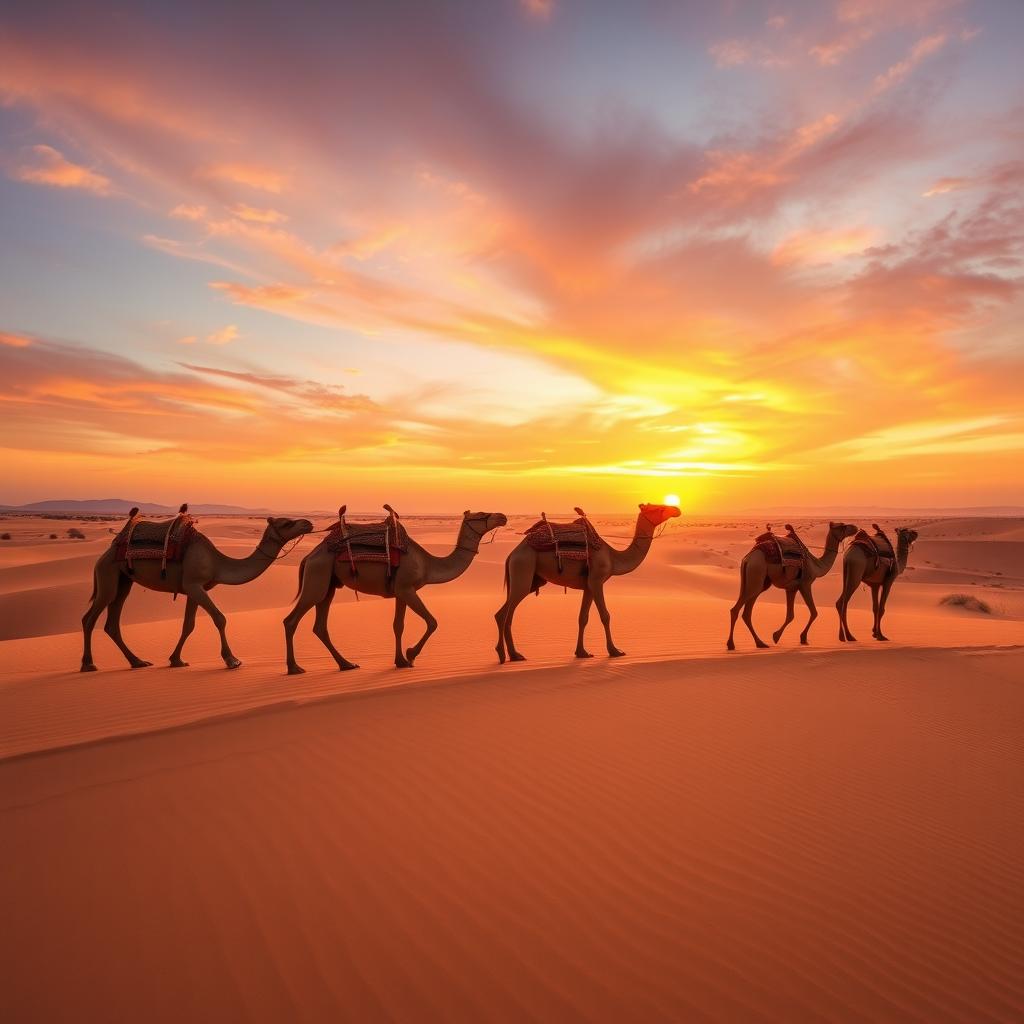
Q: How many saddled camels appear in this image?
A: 5